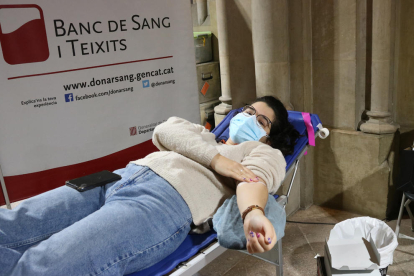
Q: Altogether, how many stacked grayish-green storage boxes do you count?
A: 3